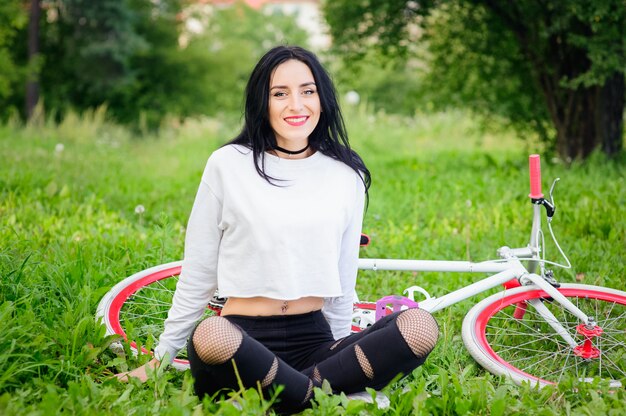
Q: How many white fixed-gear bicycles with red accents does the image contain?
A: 1